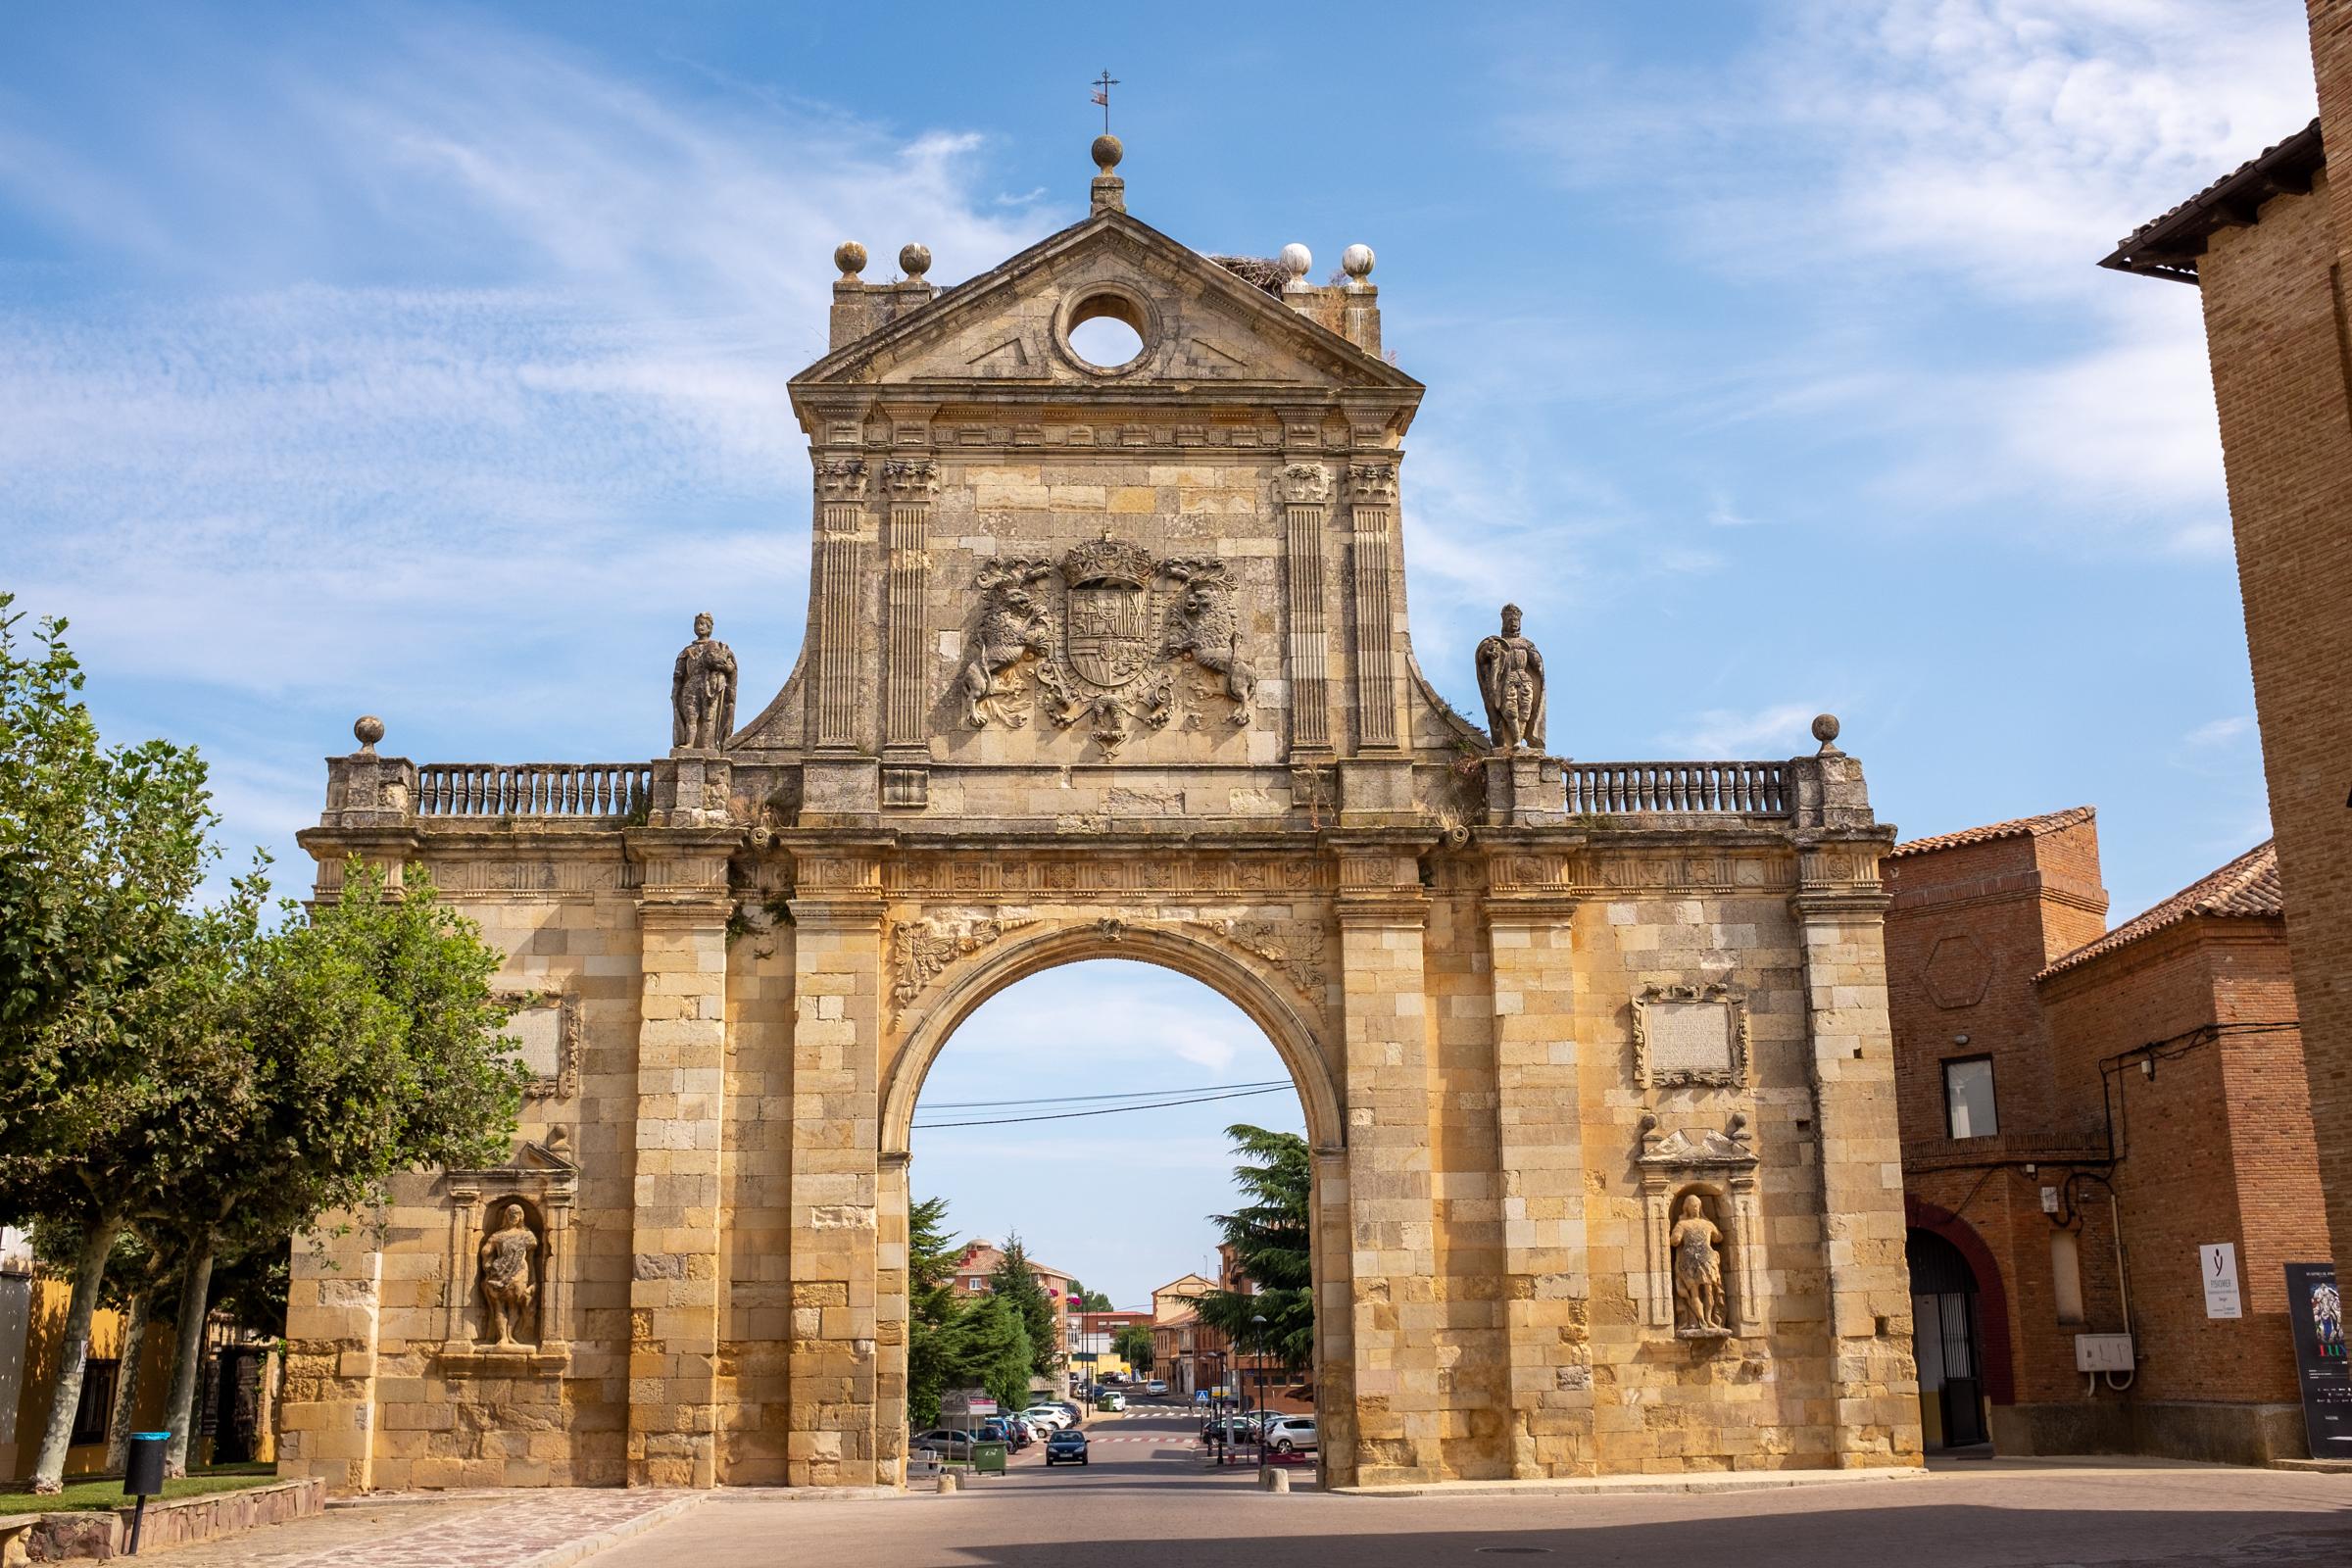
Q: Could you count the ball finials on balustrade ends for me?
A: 2